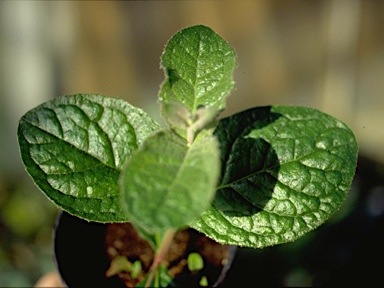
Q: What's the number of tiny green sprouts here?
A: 3